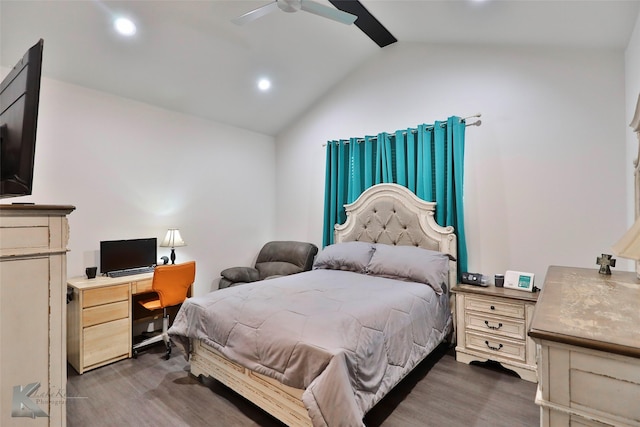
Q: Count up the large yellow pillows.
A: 0